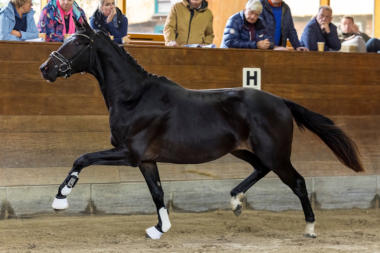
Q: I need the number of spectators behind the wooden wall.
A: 8